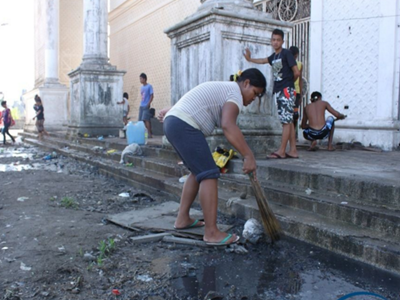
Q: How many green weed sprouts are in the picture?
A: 2